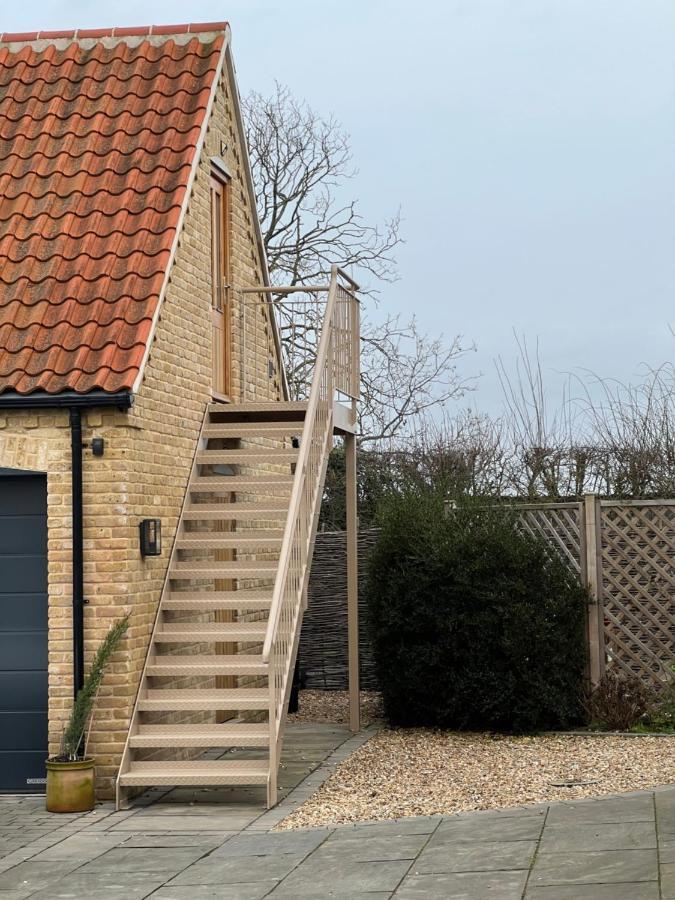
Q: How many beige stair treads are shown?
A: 13